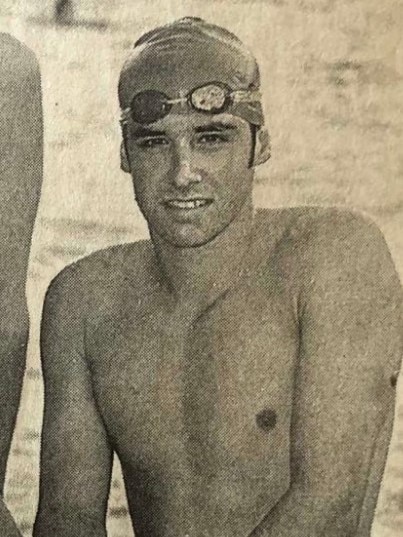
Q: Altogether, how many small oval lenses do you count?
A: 2